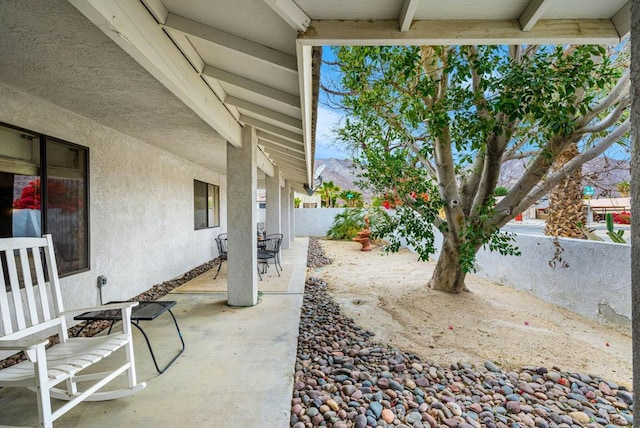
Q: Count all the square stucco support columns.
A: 4